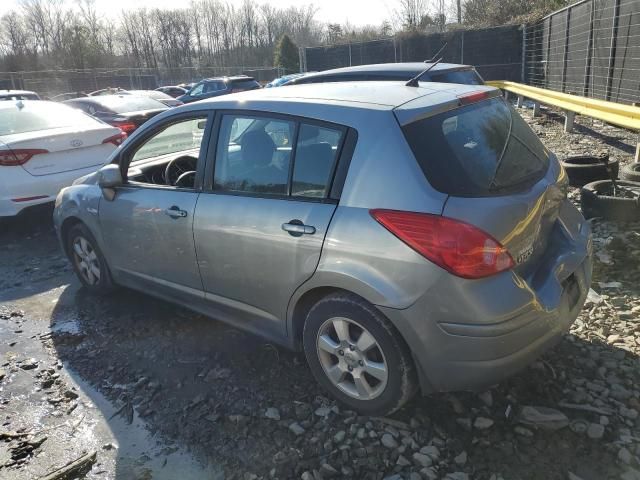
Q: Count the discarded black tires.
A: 3